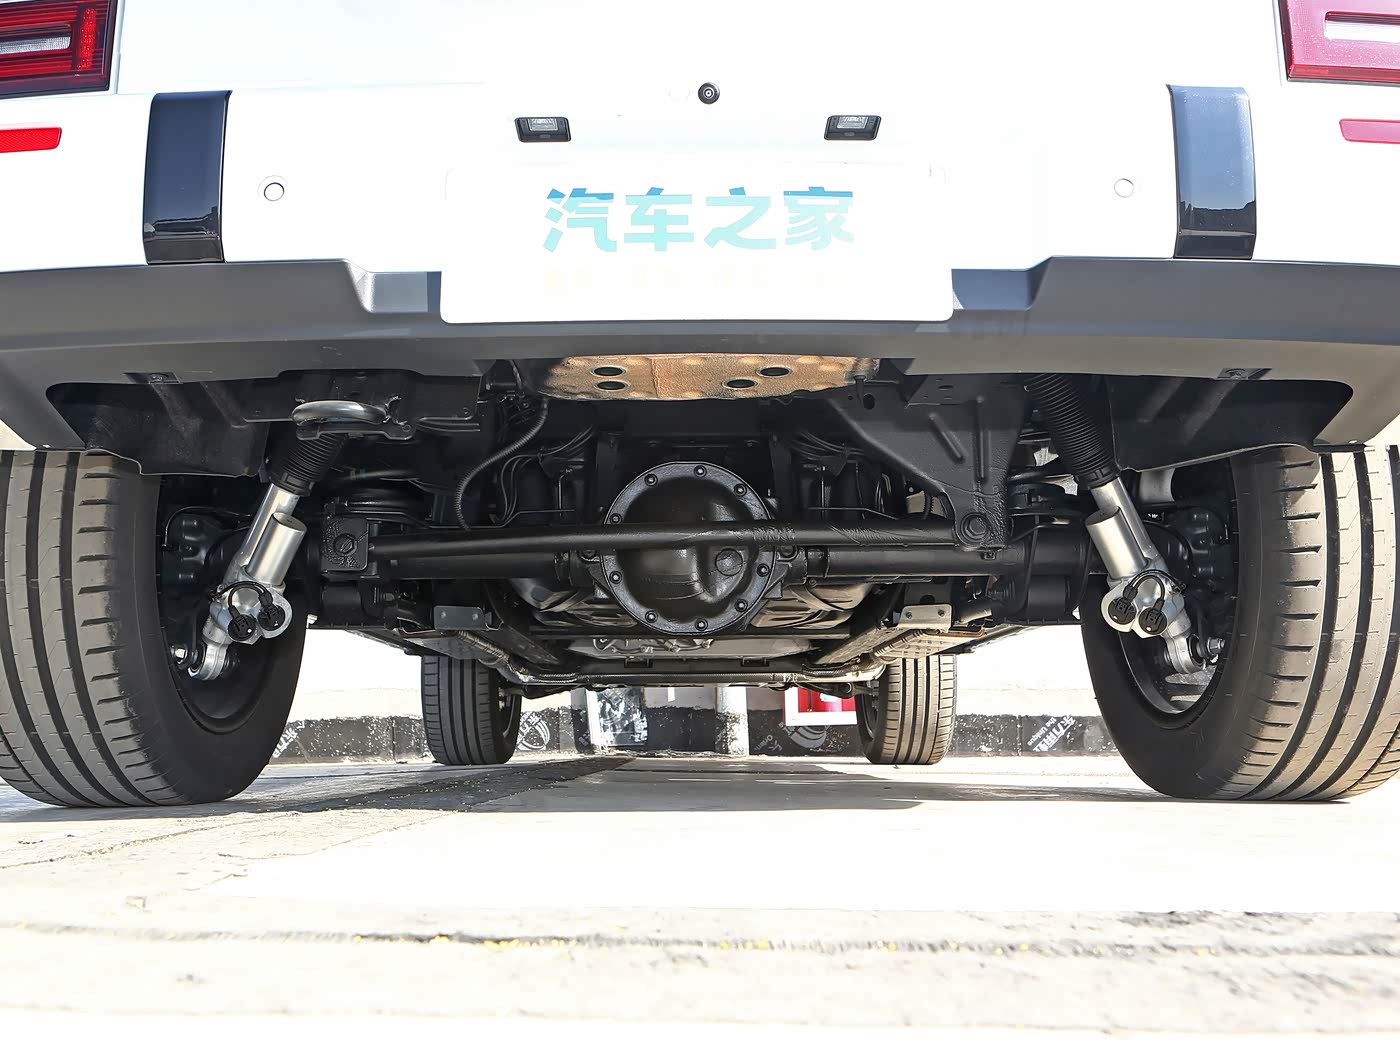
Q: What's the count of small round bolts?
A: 9